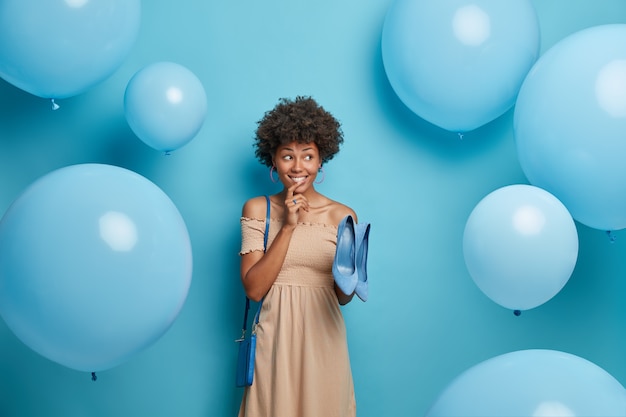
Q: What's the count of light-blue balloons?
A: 7